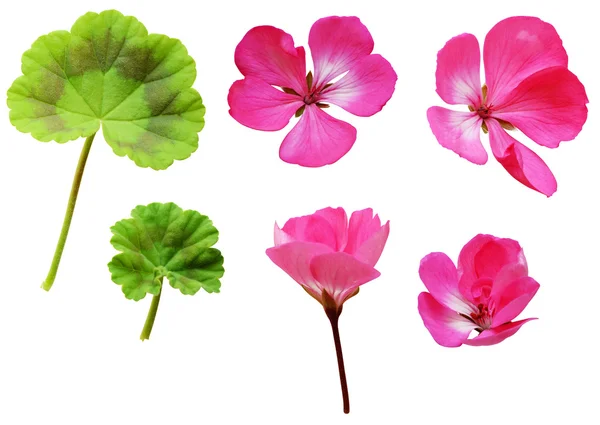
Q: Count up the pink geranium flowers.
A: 4